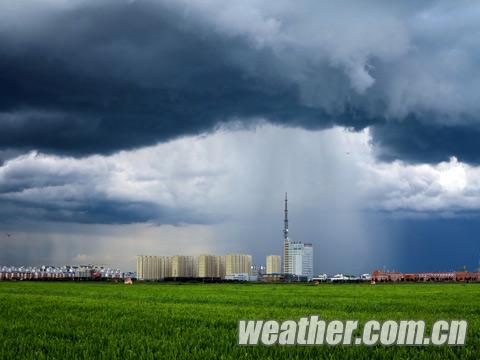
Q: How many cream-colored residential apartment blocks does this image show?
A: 5